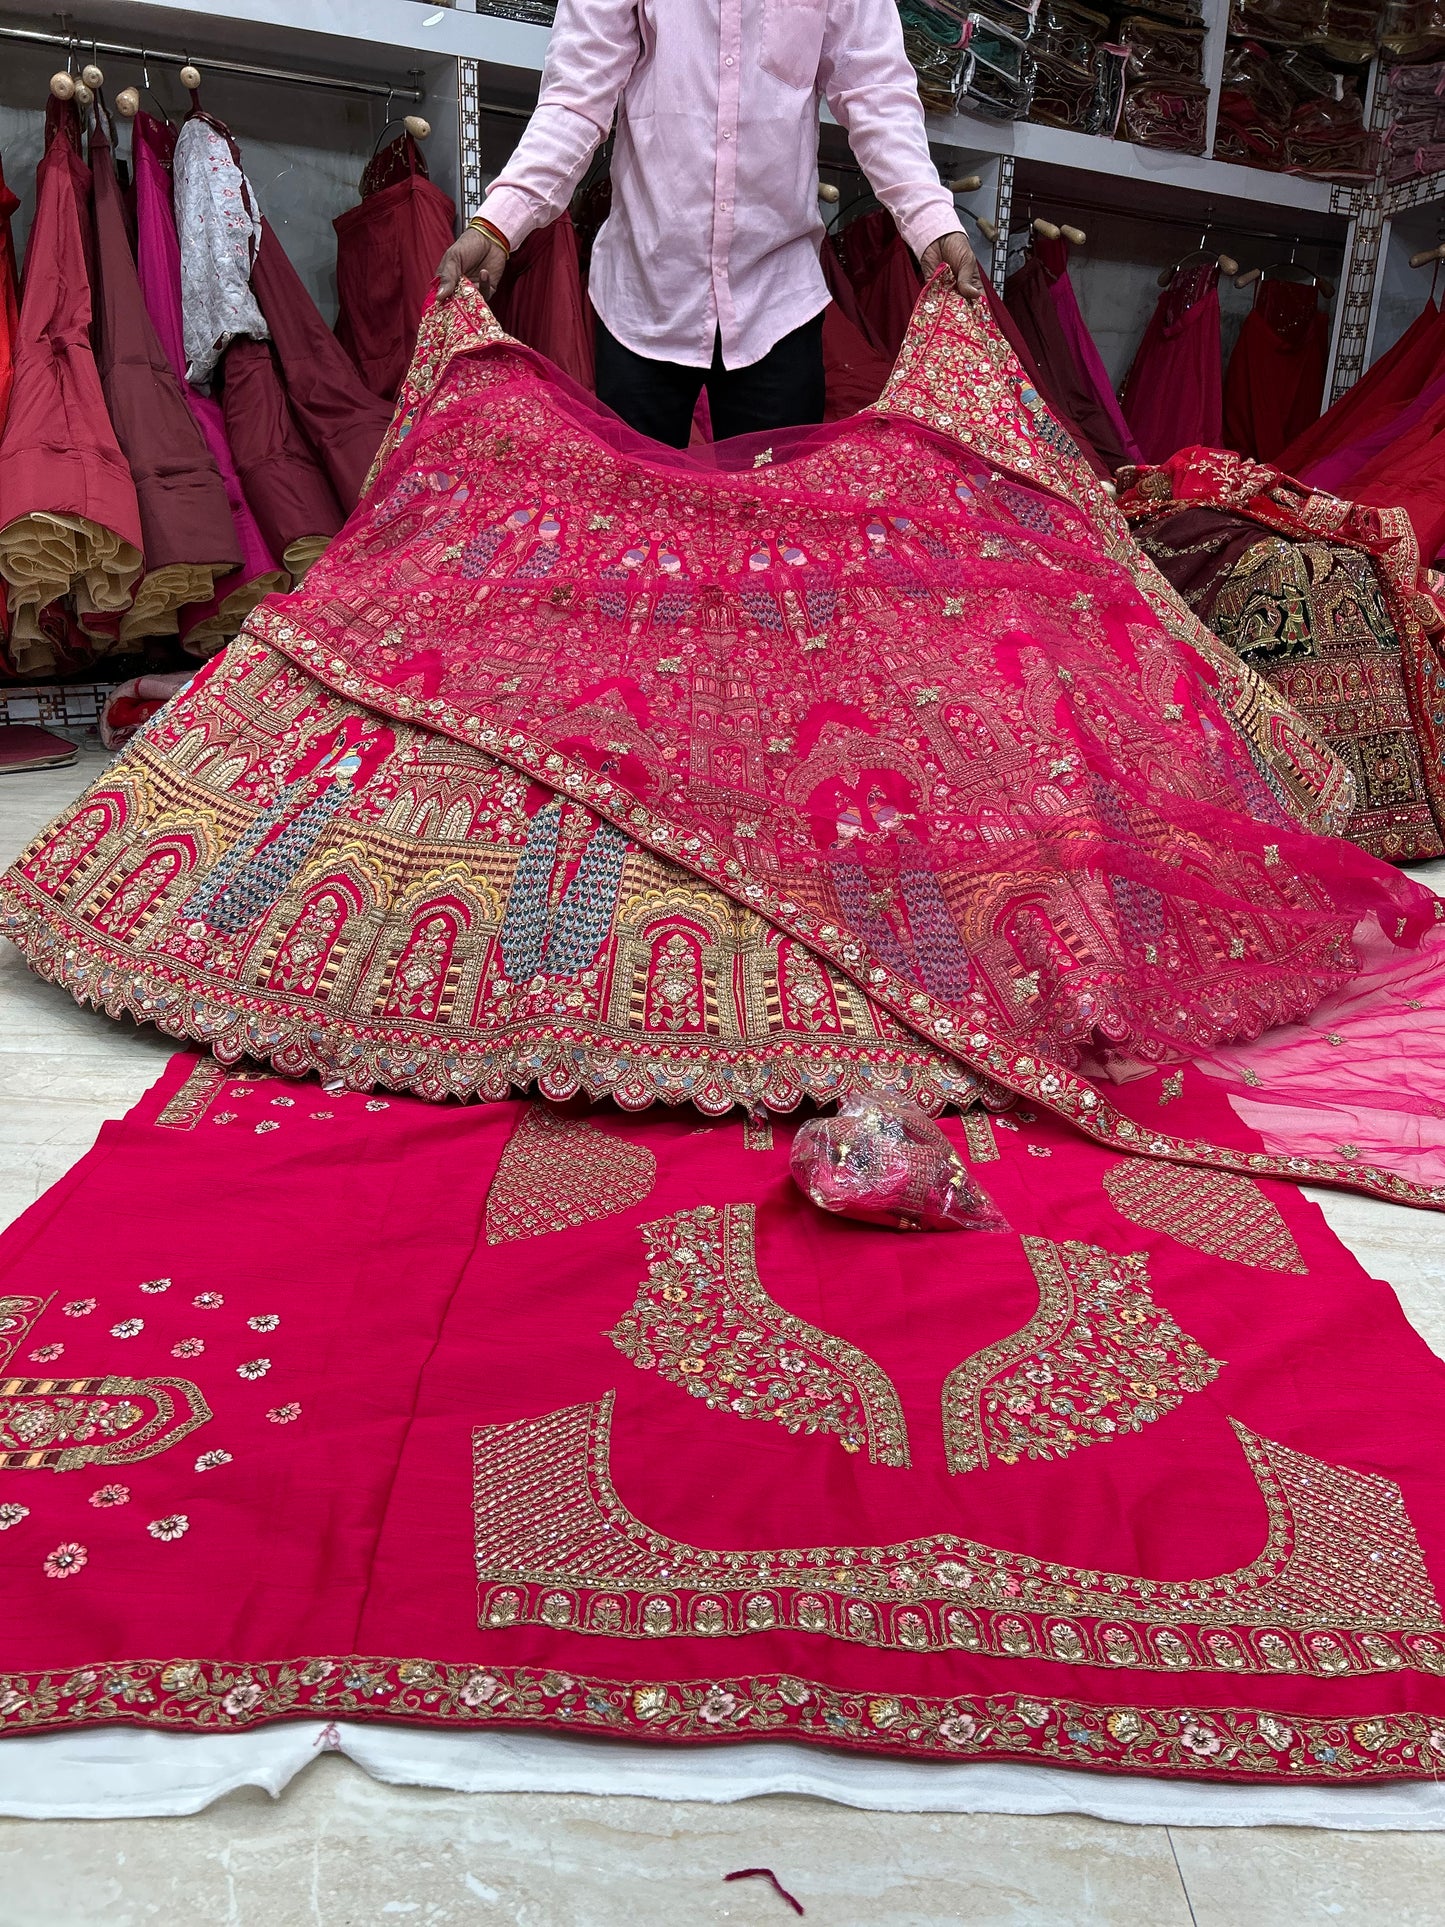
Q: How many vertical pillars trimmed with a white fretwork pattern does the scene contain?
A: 3